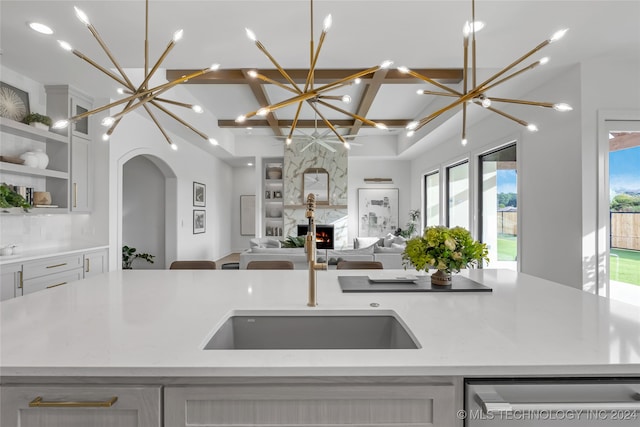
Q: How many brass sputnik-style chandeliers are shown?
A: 3